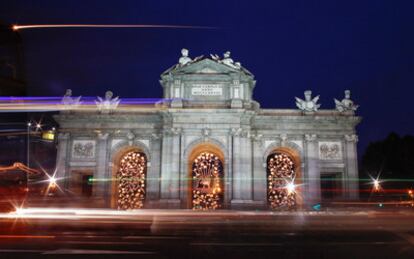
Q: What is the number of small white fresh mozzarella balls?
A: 0